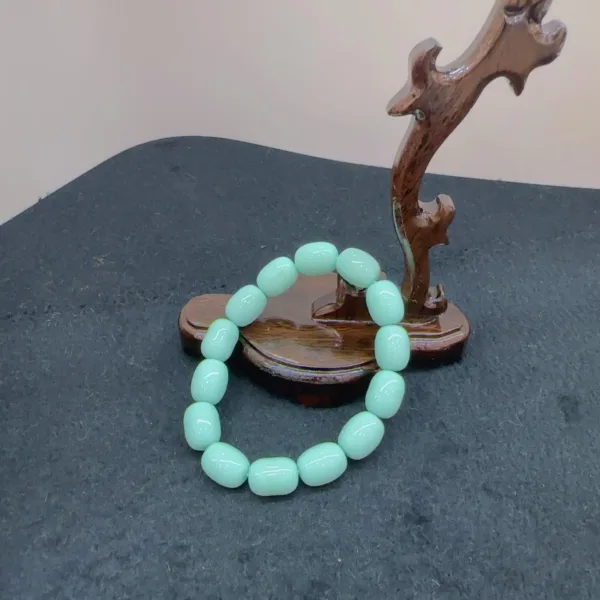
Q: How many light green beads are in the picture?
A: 14